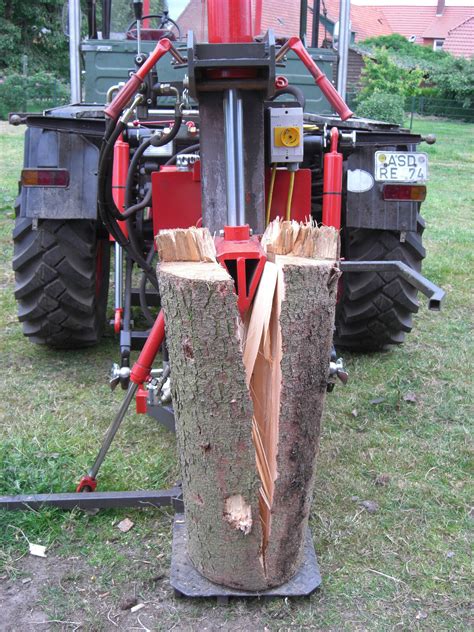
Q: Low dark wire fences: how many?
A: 1